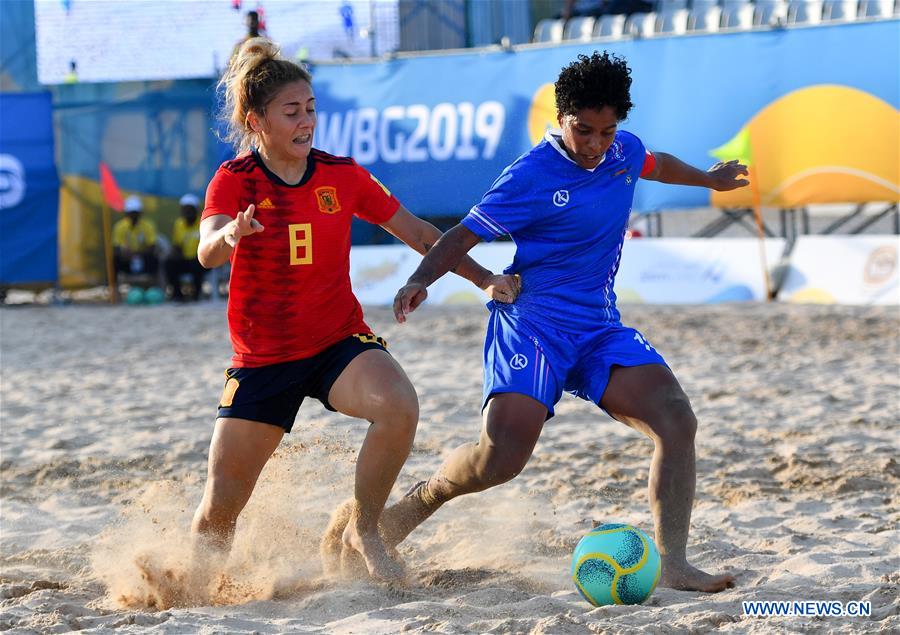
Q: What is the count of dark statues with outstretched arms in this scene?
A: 0